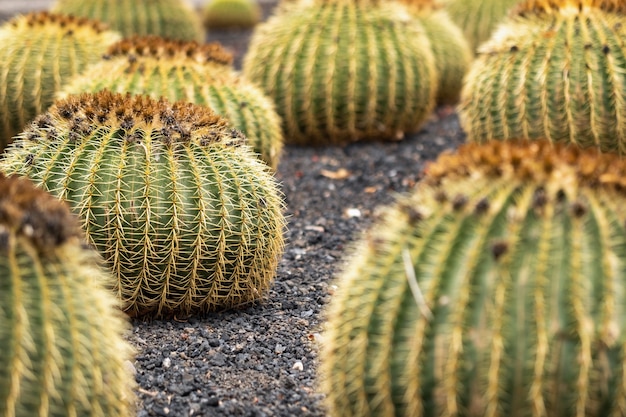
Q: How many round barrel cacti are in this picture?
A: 11